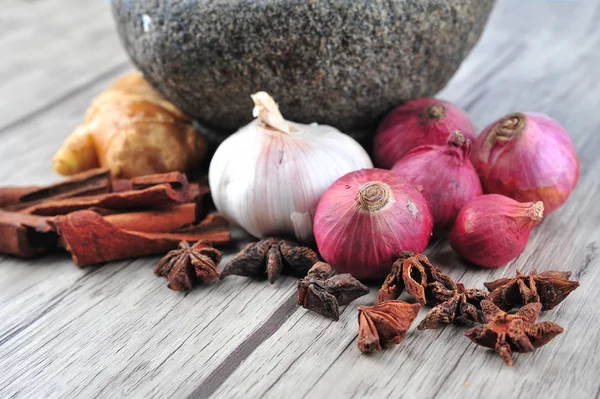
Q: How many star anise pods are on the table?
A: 8